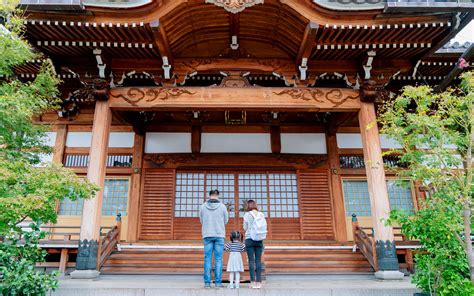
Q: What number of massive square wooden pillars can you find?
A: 2